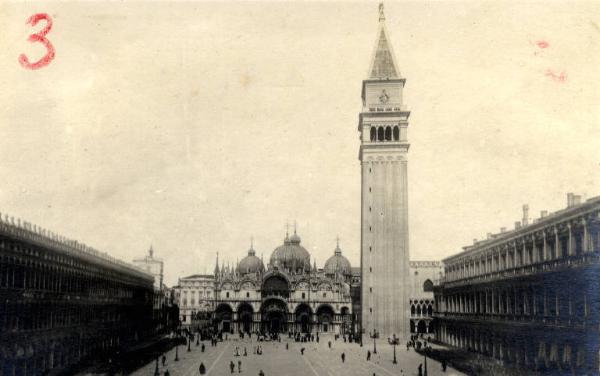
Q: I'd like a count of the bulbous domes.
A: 3